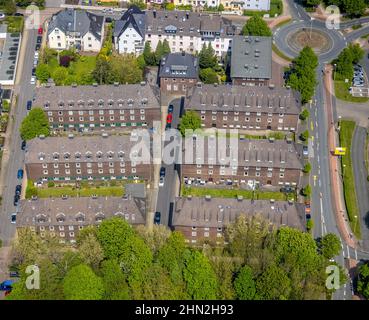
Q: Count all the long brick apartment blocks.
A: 6